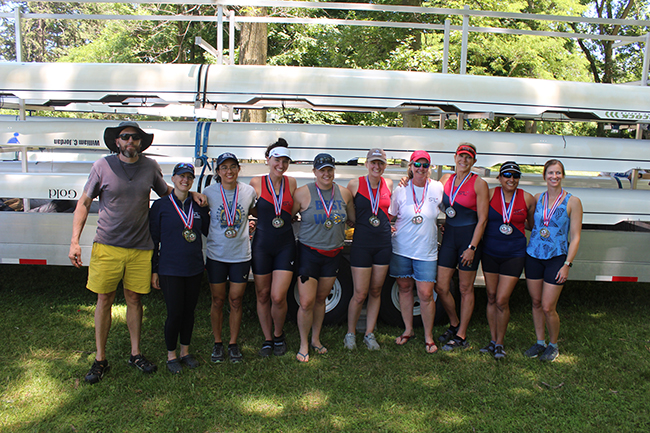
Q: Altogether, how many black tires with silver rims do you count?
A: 2